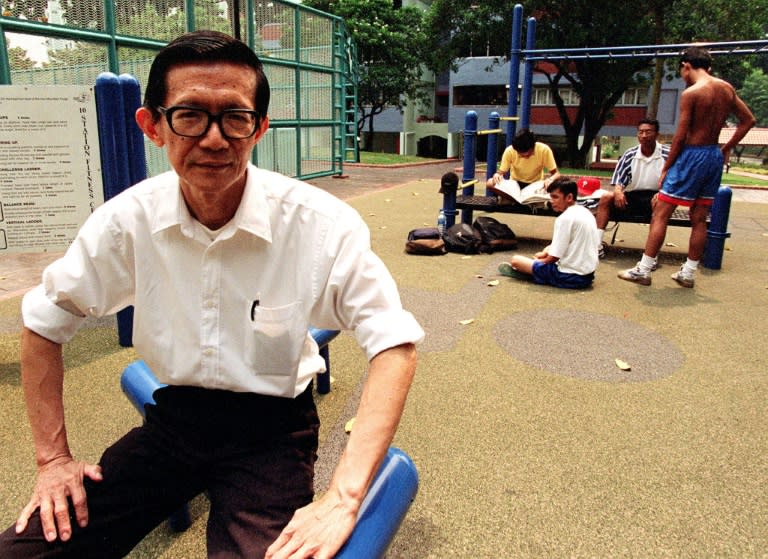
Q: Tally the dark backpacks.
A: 3